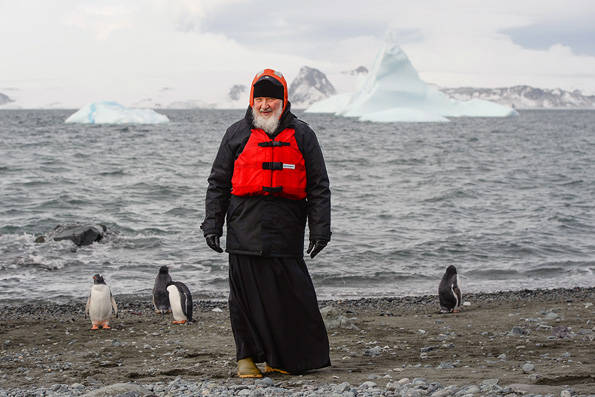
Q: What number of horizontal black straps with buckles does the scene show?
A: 3